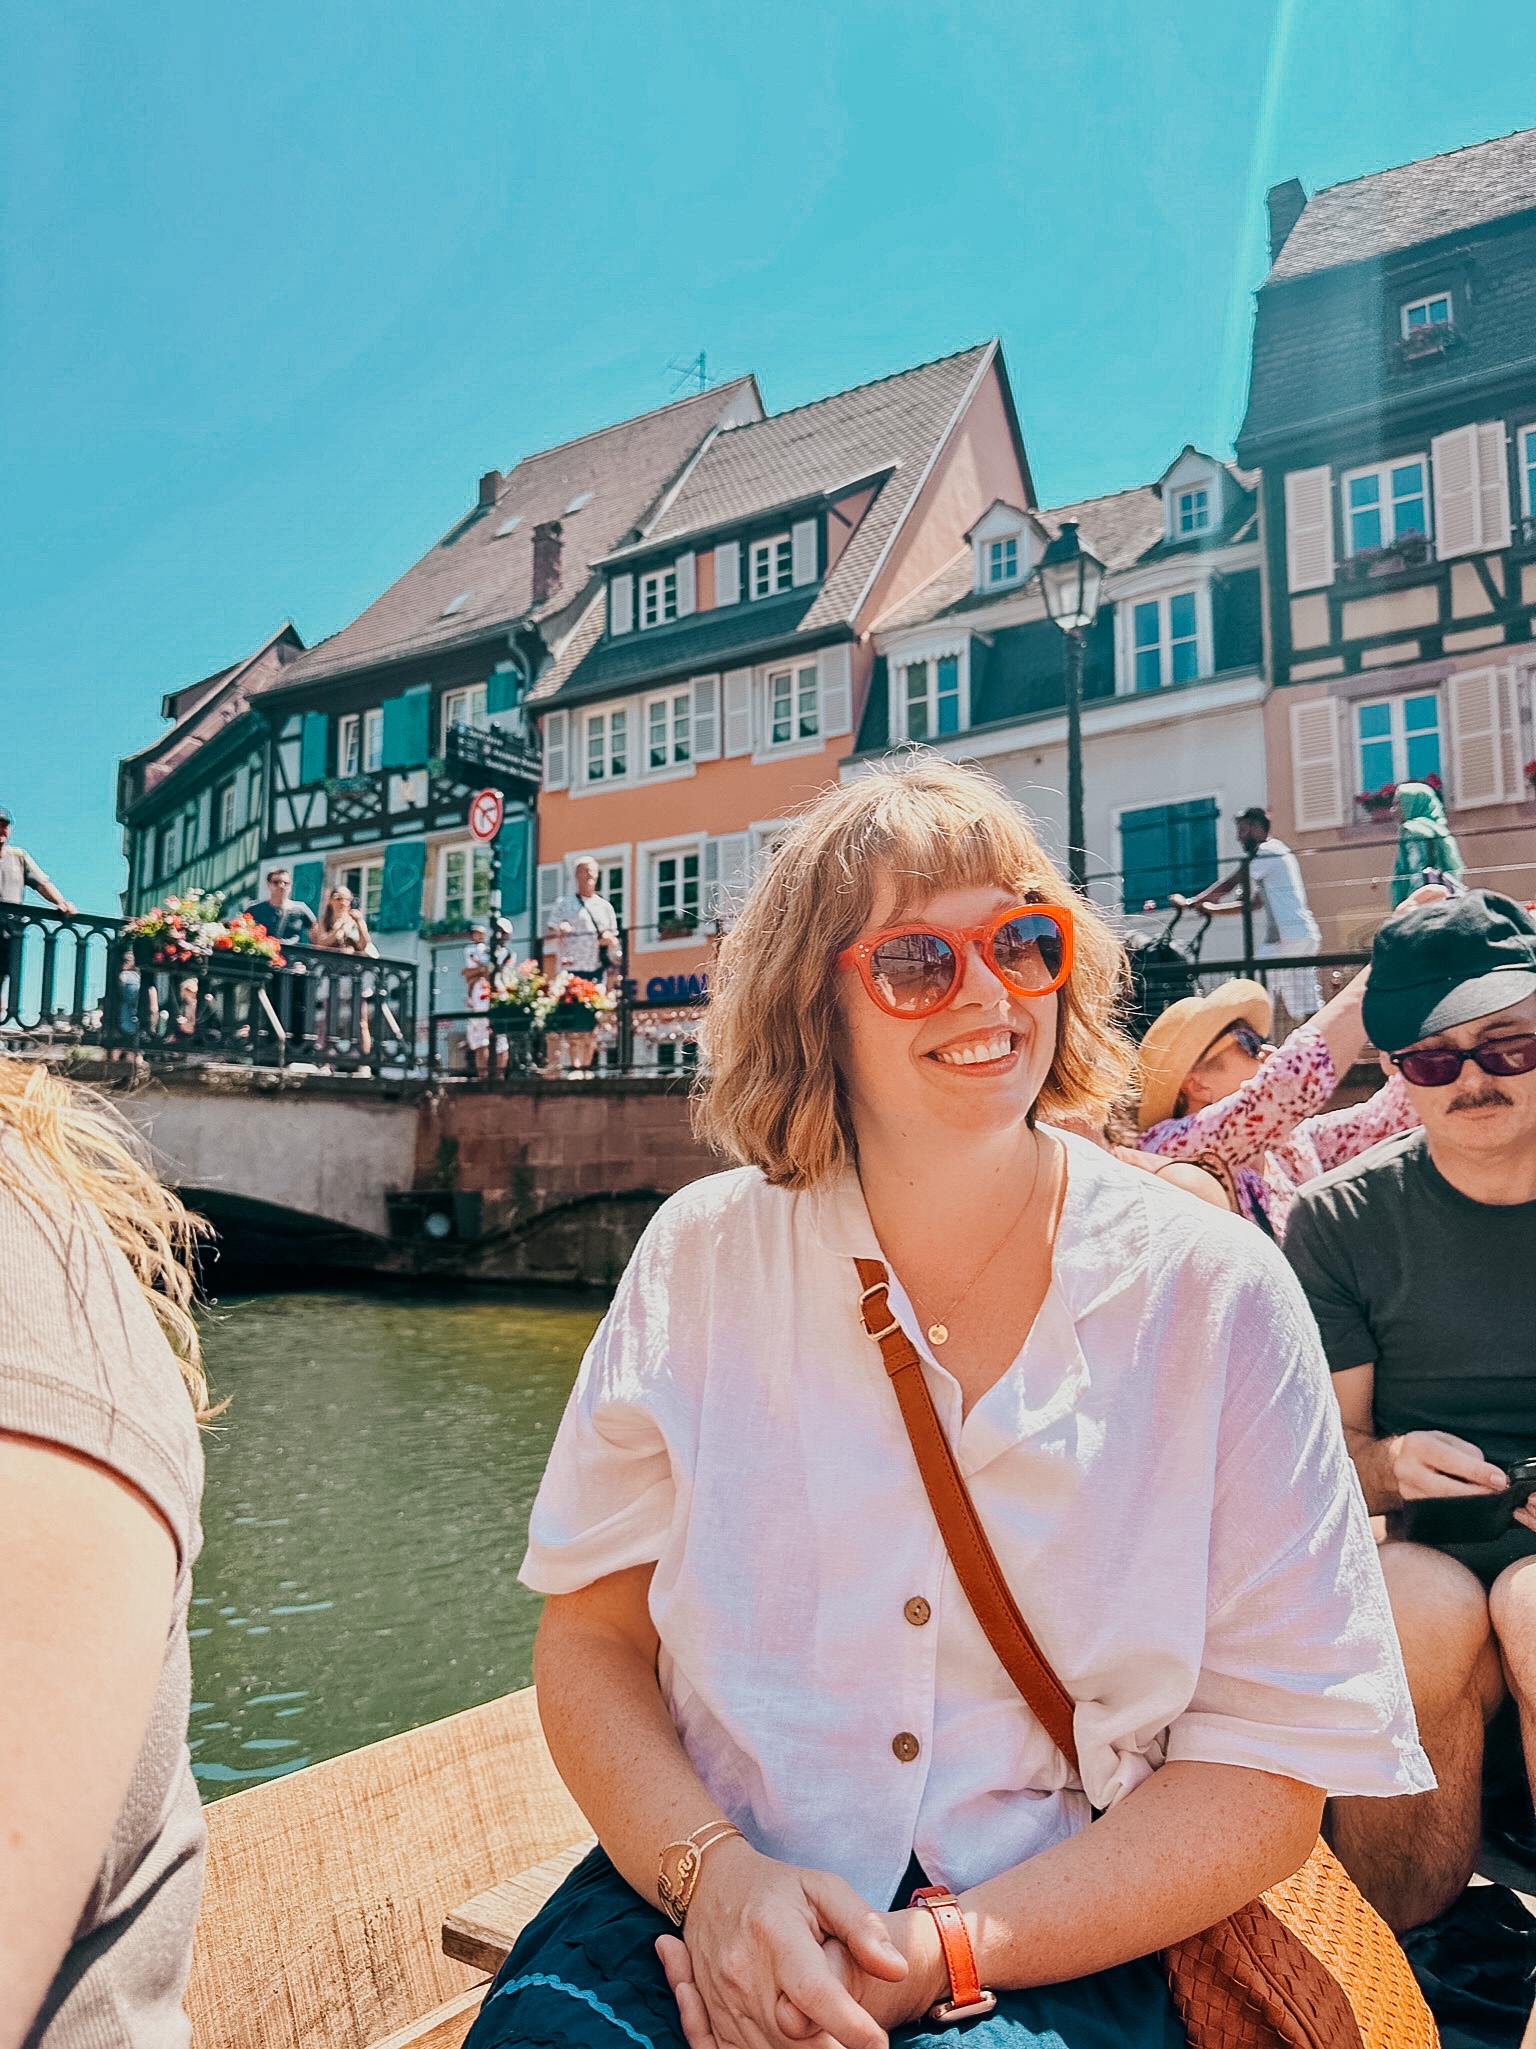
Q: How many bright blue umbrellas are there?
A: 0